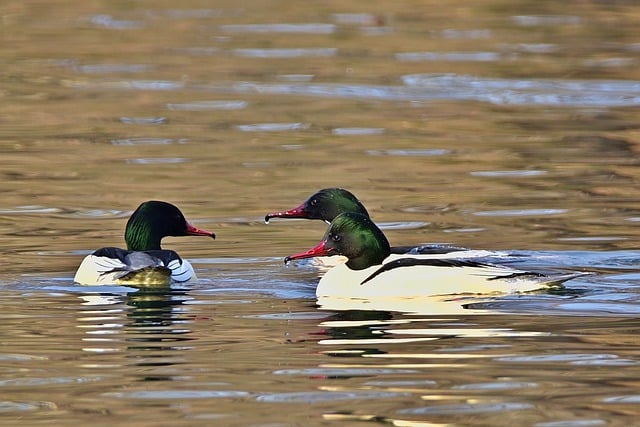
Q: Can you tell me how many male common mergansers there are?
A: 3